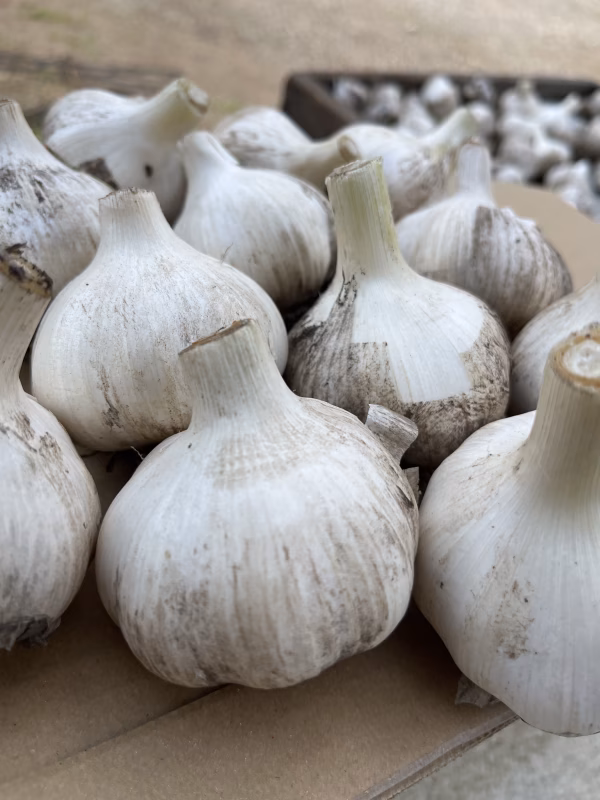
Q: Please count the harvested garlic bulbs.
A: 12